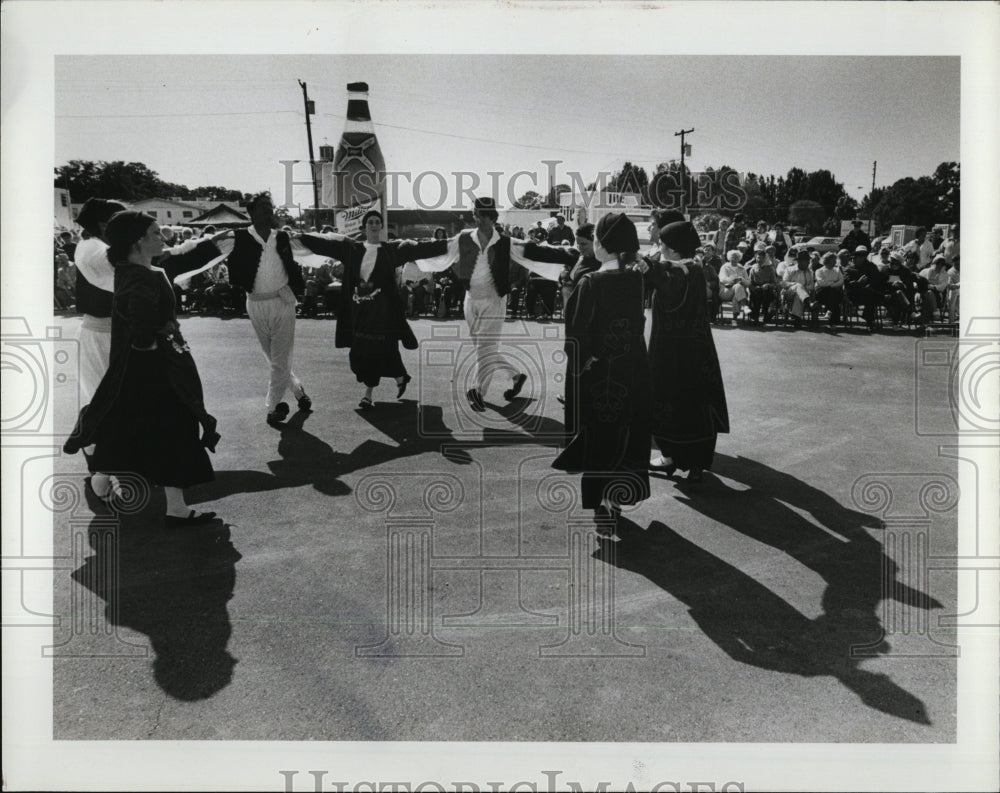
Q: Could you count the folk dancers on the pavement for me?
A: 9